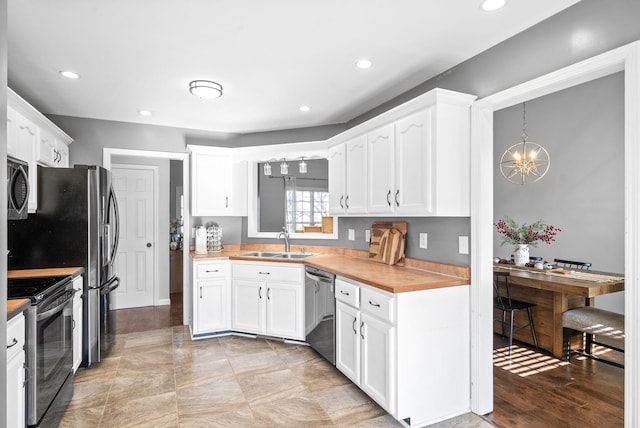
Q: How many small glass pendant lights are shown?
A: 3